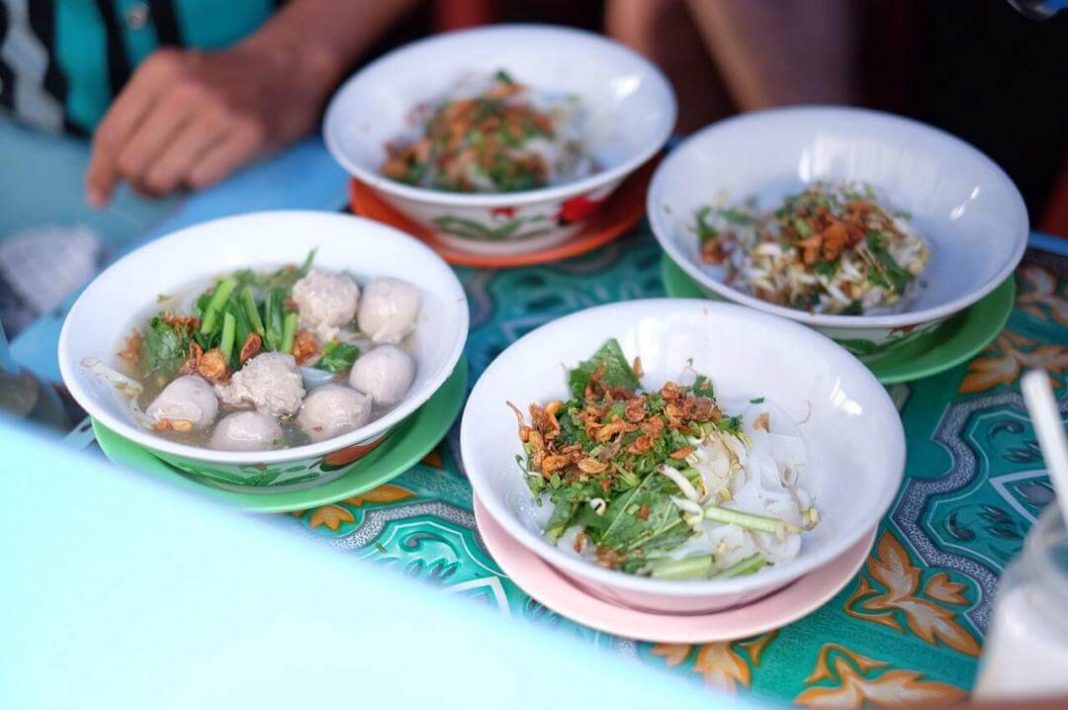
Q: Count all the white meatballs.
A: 7